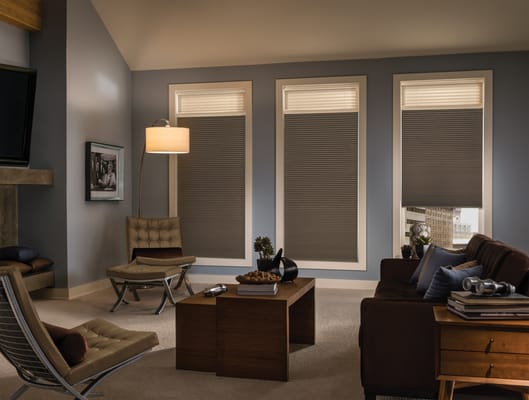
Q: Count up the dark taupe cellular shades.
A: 3